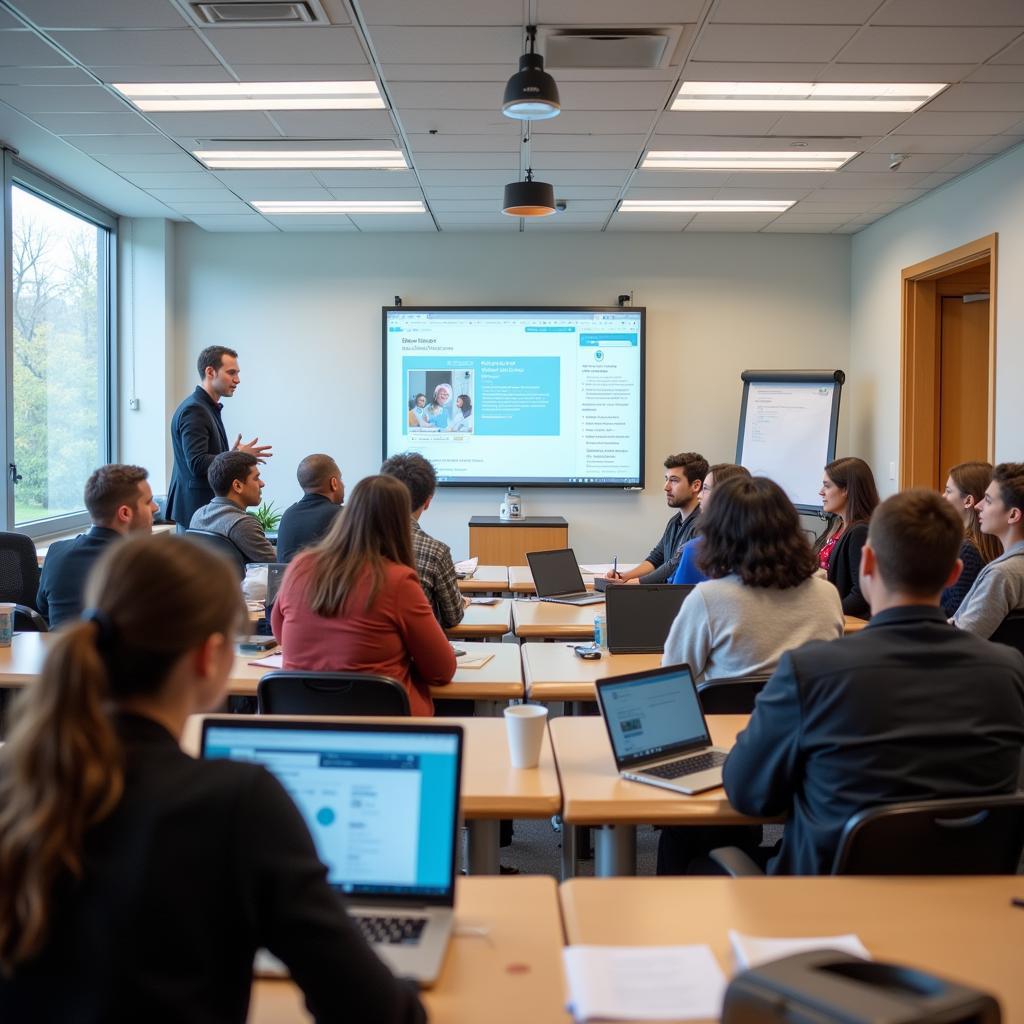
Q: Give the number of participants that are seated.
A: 13